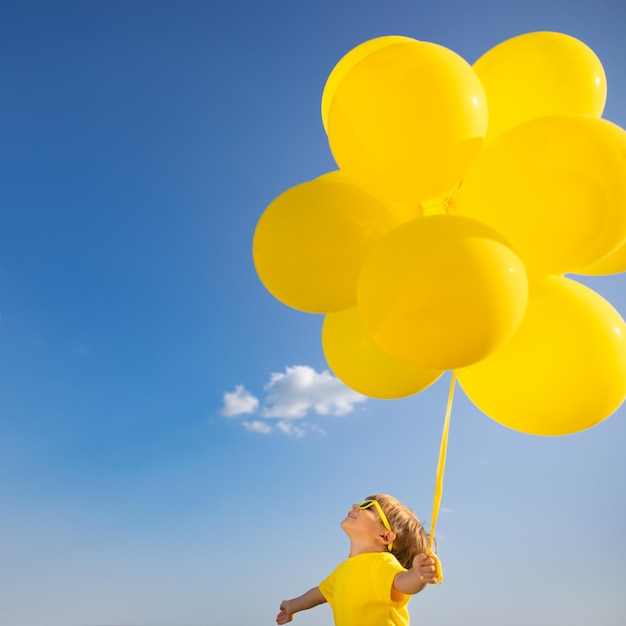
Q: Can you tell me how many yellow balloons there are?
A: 10